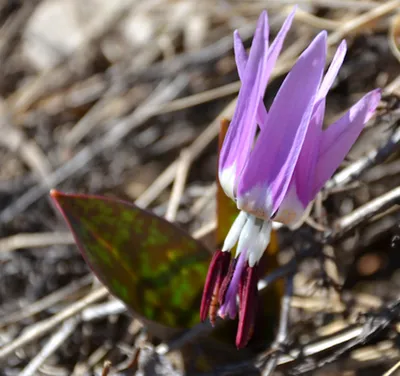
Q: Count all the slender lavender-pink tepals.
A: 6